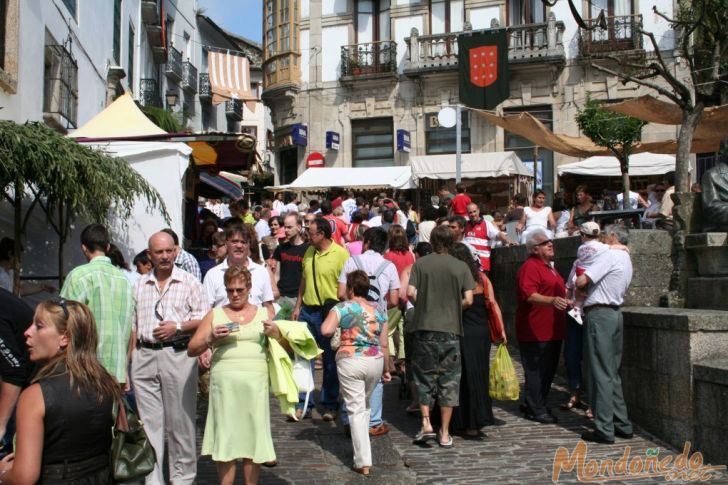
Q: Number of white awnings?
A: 3